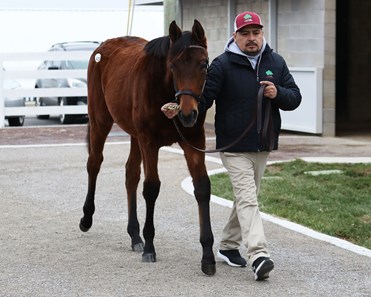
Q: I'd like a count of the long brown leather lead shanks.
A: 1